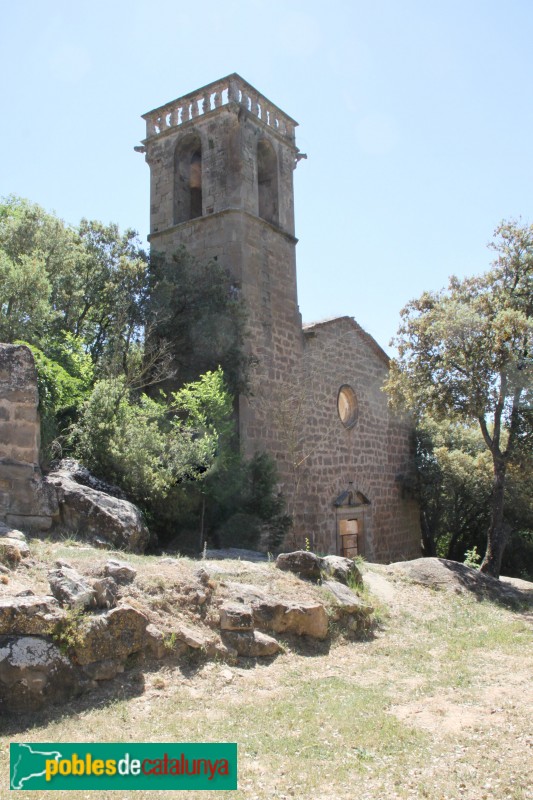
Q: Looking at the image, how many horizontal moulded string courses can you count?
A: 2